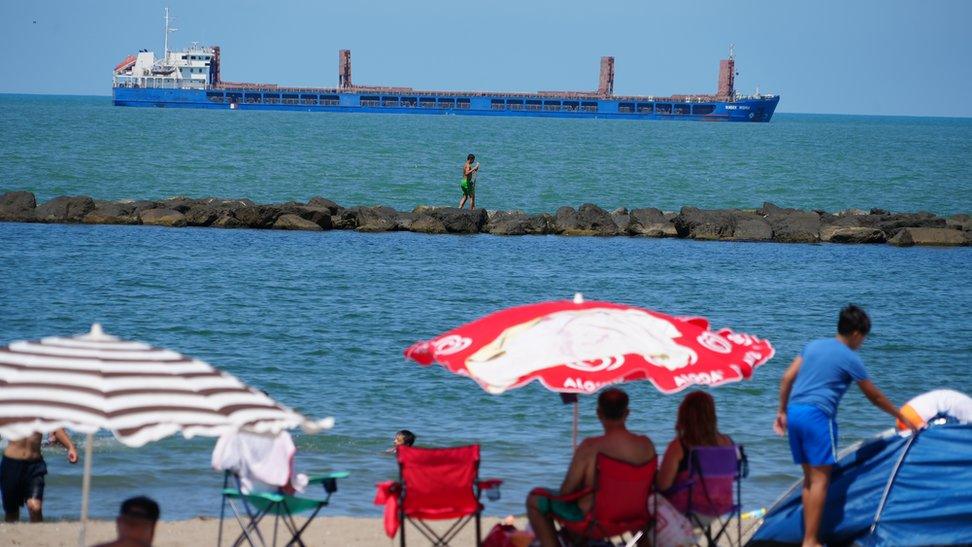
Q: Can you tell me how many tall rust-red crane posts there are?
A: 4